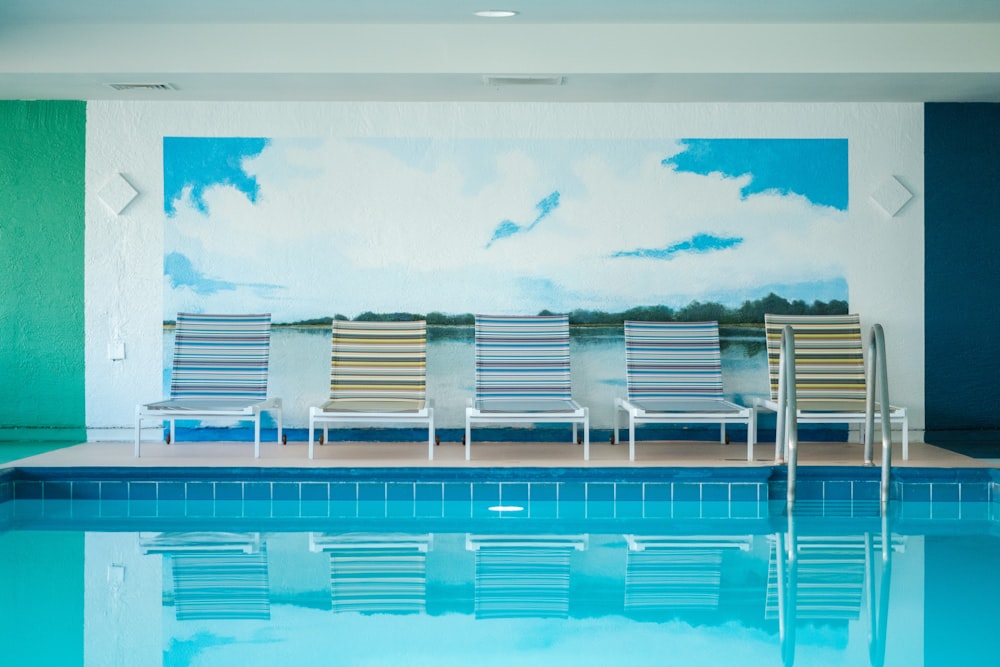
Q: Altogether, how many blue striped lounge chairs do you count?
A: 3